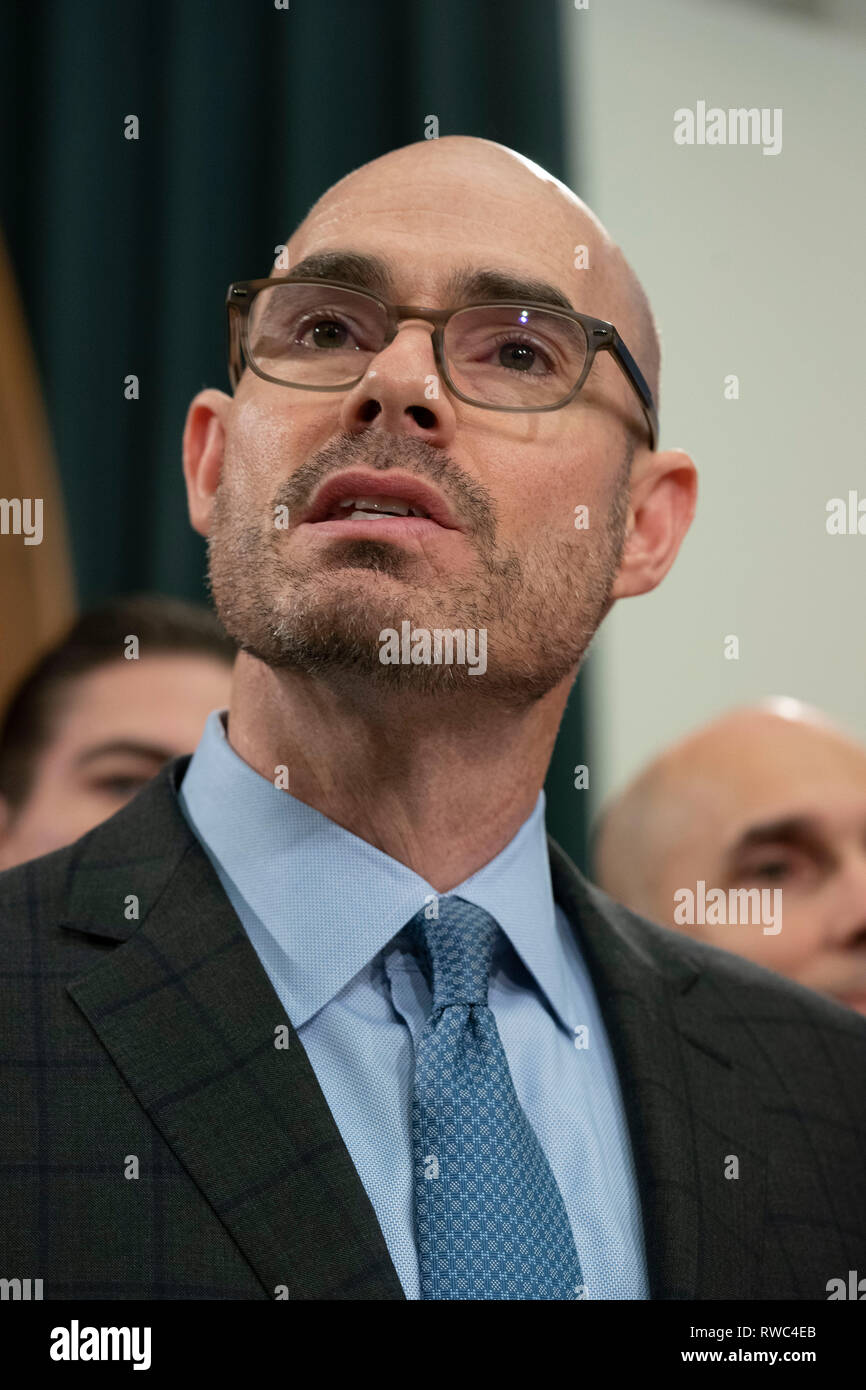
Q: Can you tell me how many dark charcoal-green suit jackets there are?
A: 1